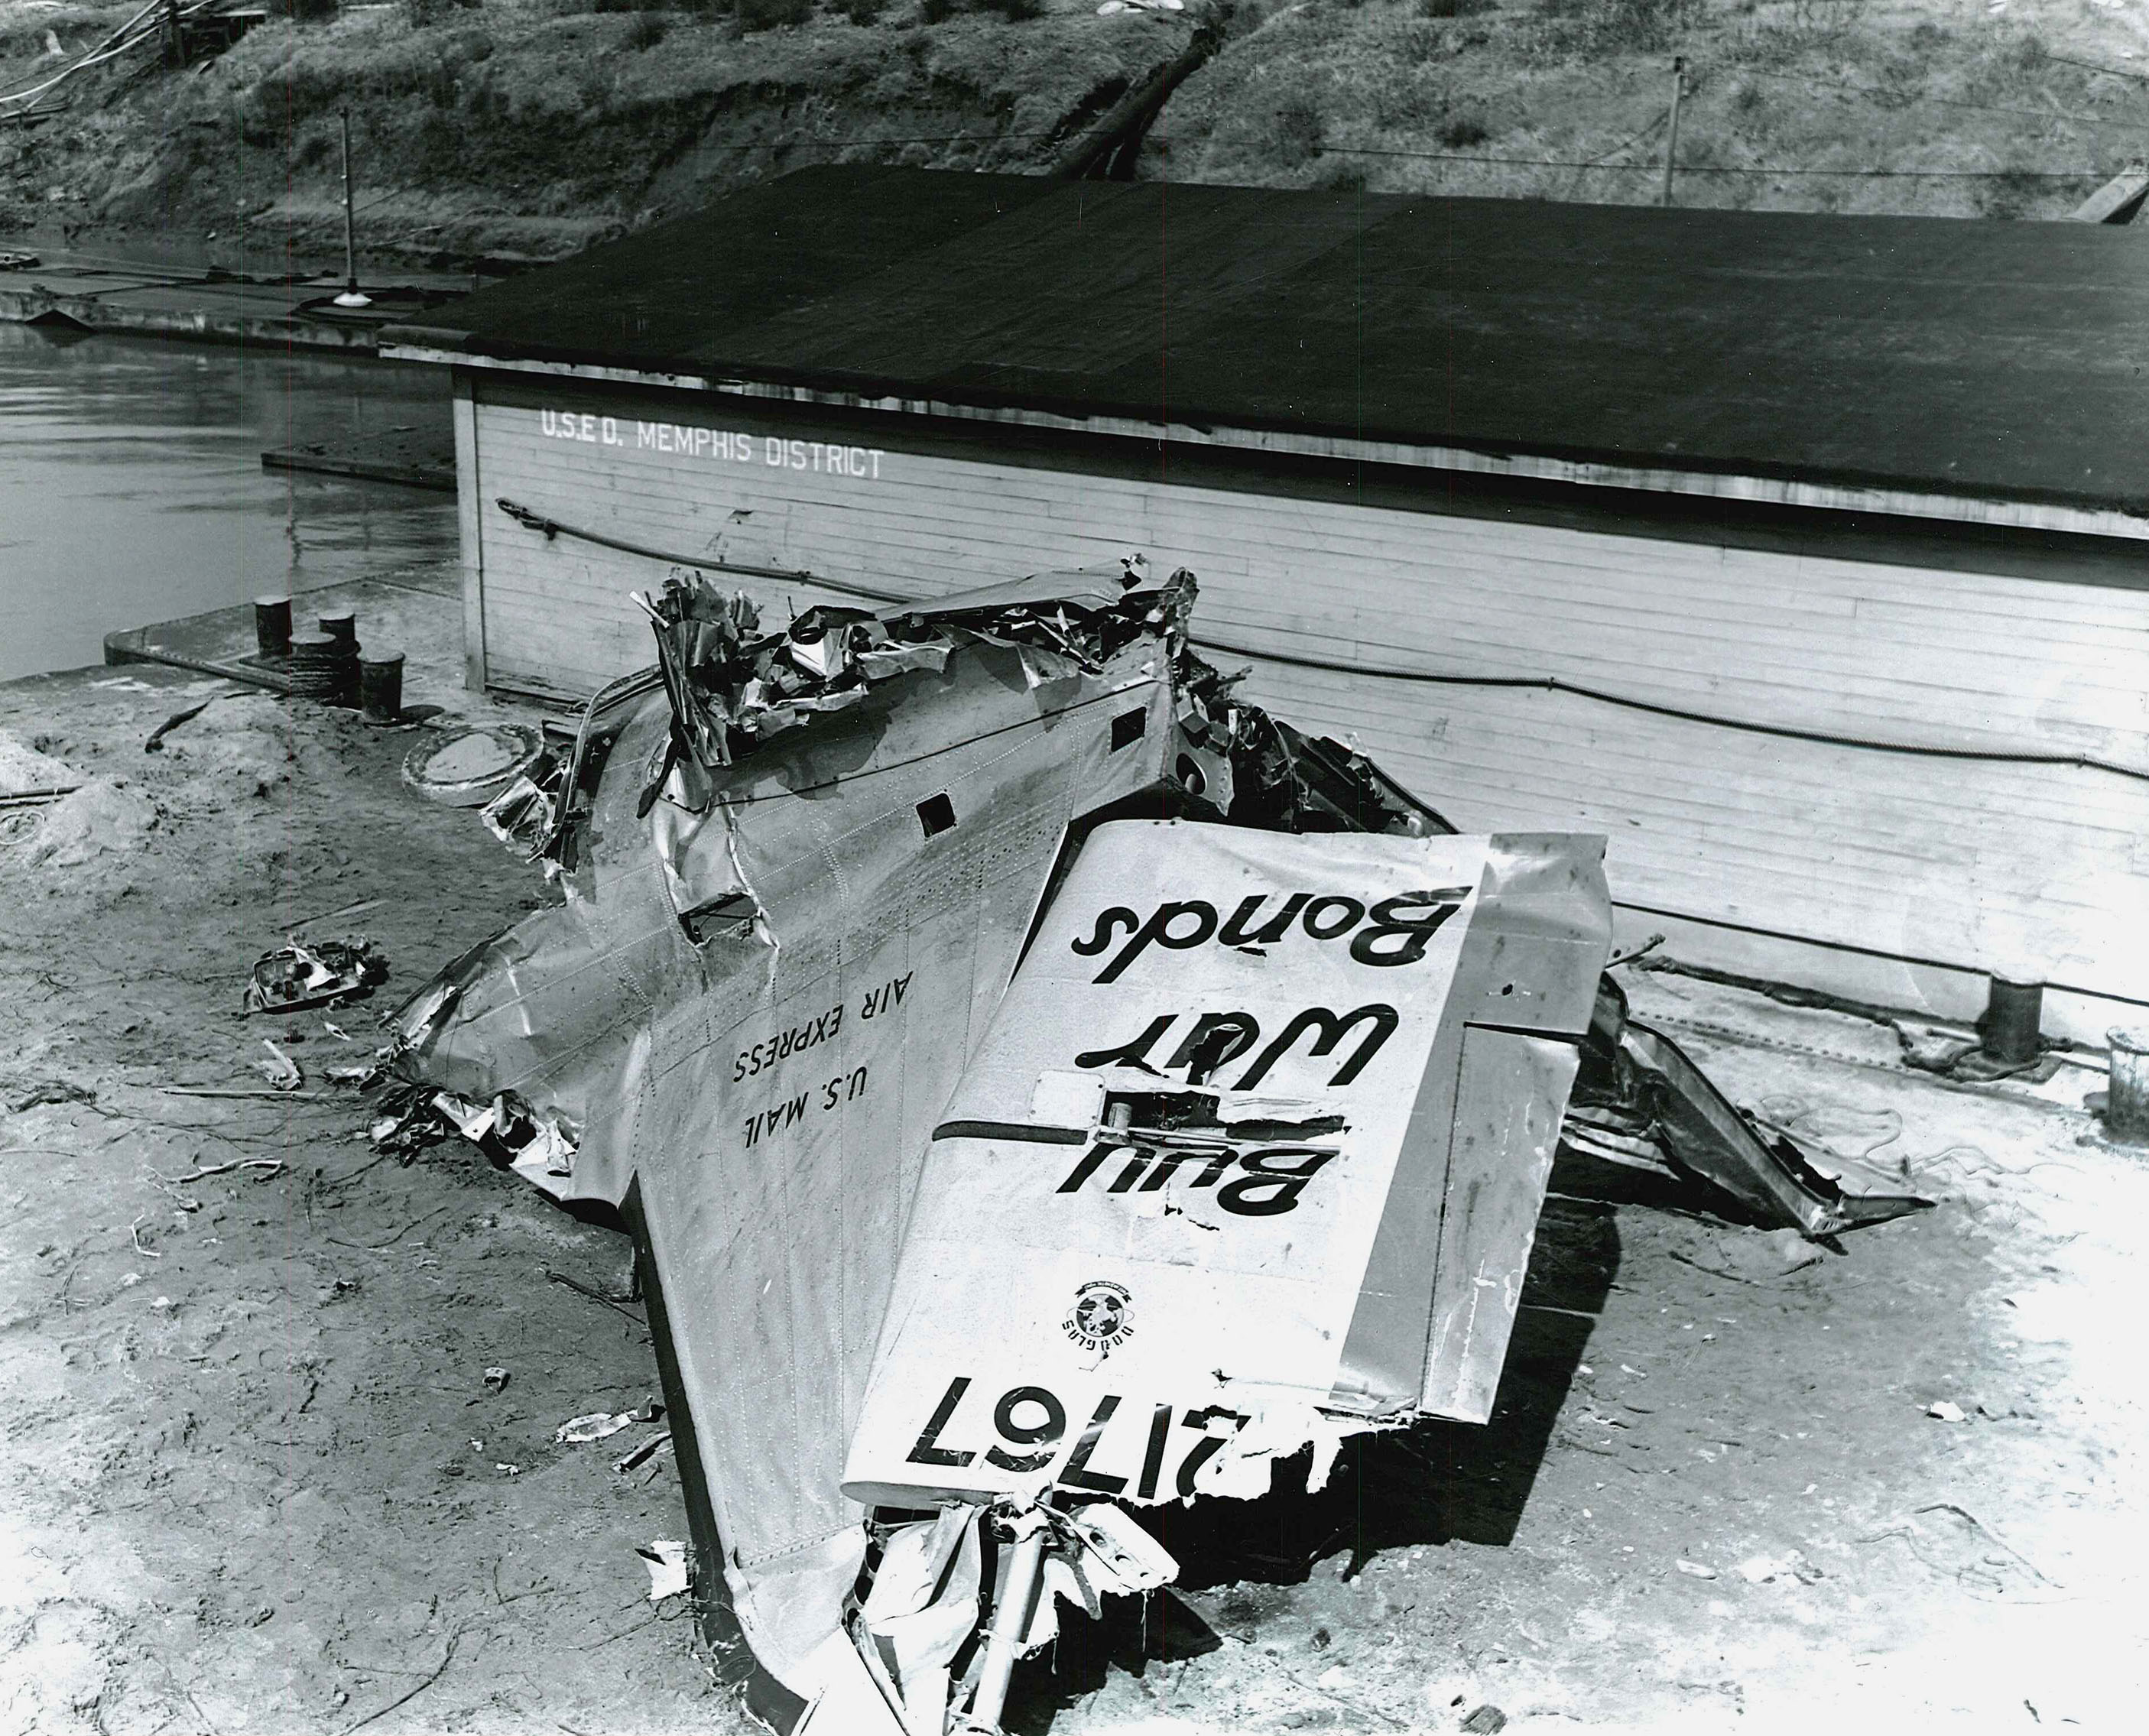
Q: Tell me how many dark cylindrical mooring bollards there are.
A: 6